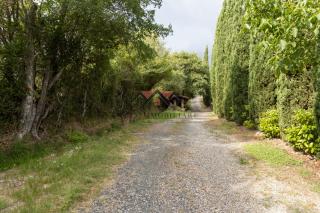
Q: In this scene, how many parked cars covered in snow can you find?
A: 0